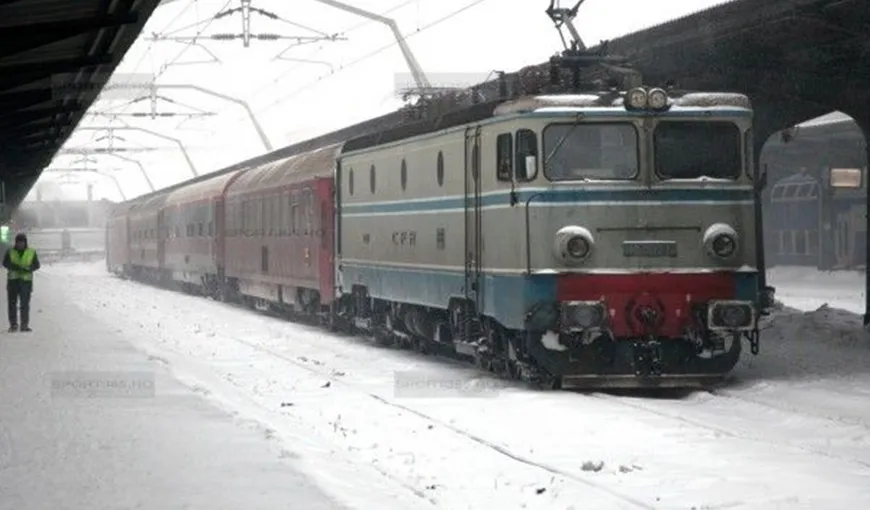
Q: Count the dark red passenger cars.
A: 4